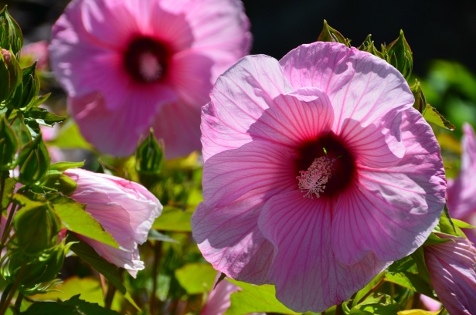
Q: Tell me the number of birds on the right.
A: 0